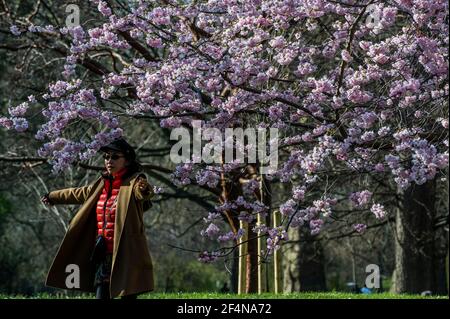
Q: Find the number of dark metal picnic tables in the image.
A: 0